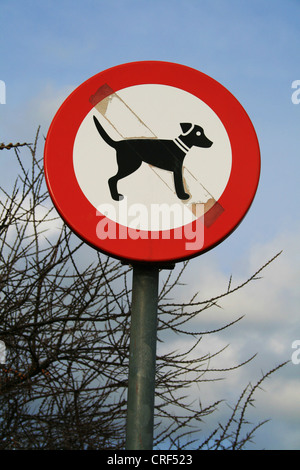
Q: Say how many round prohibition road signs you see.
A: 1